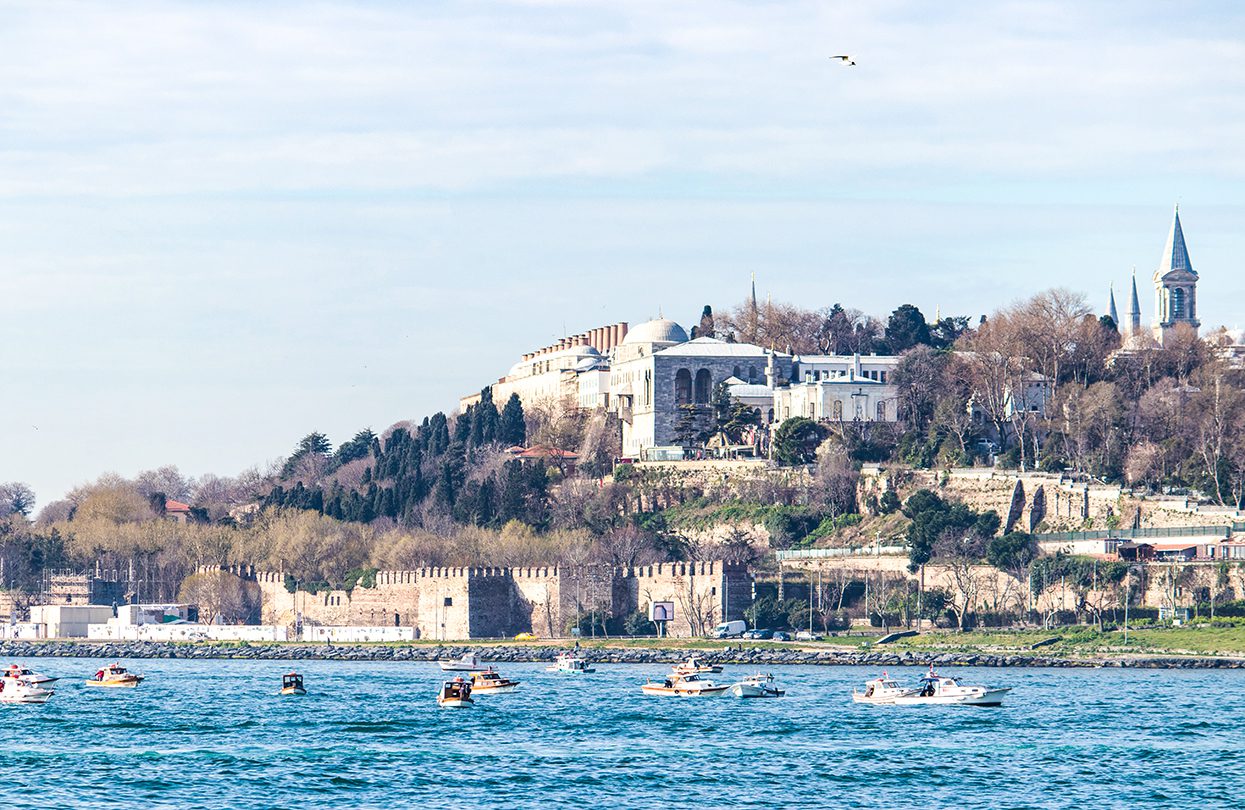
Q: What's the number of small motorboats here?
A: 13